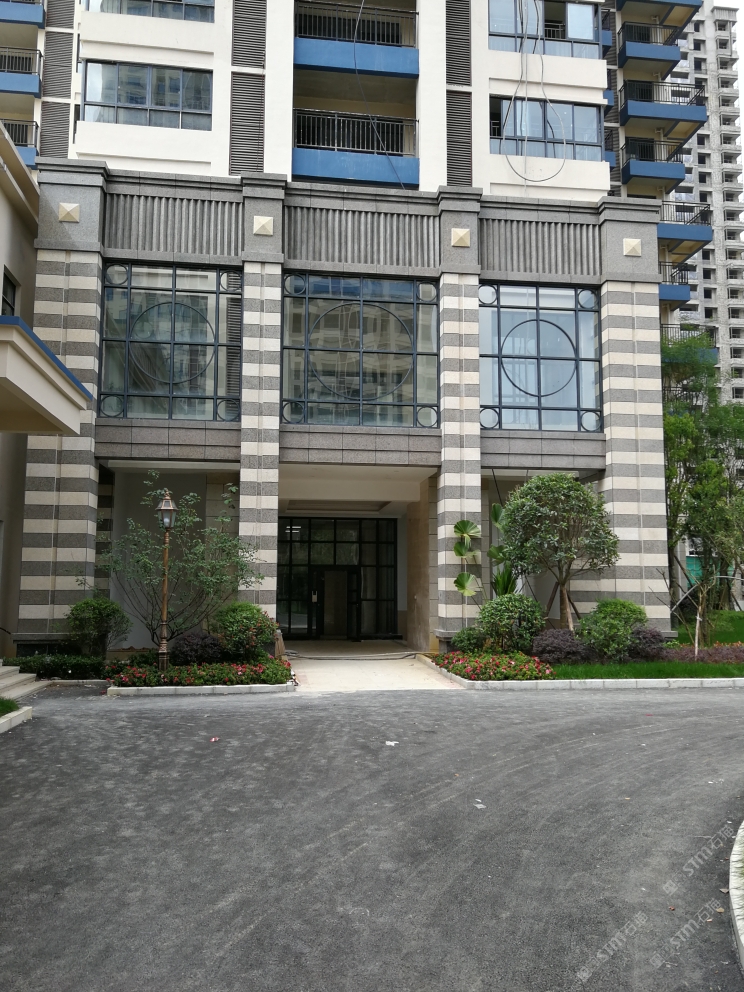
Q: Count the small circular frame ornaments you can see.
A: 12